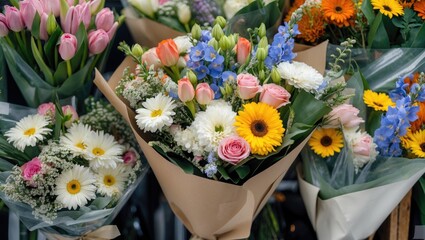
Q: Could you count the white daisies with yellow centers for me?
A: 6